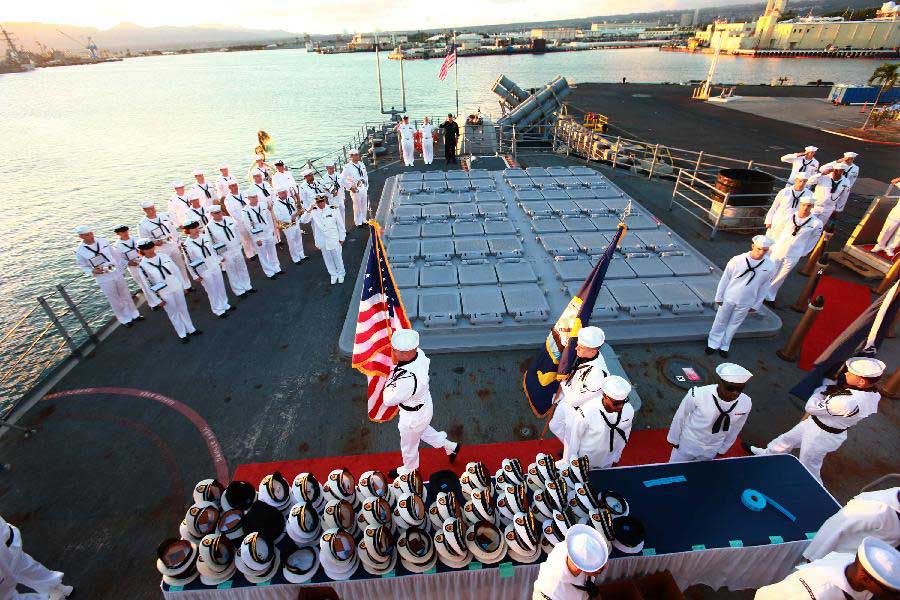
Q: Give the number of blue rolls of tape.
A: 1